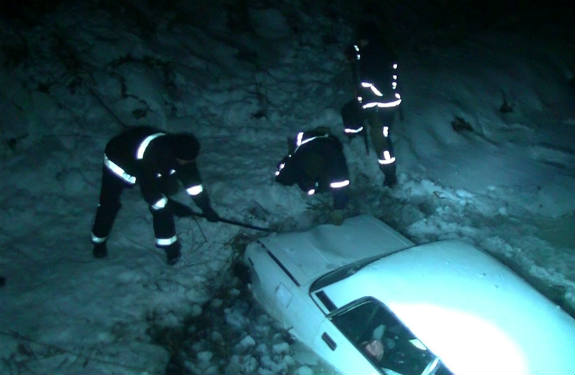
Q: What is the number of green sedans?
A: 0